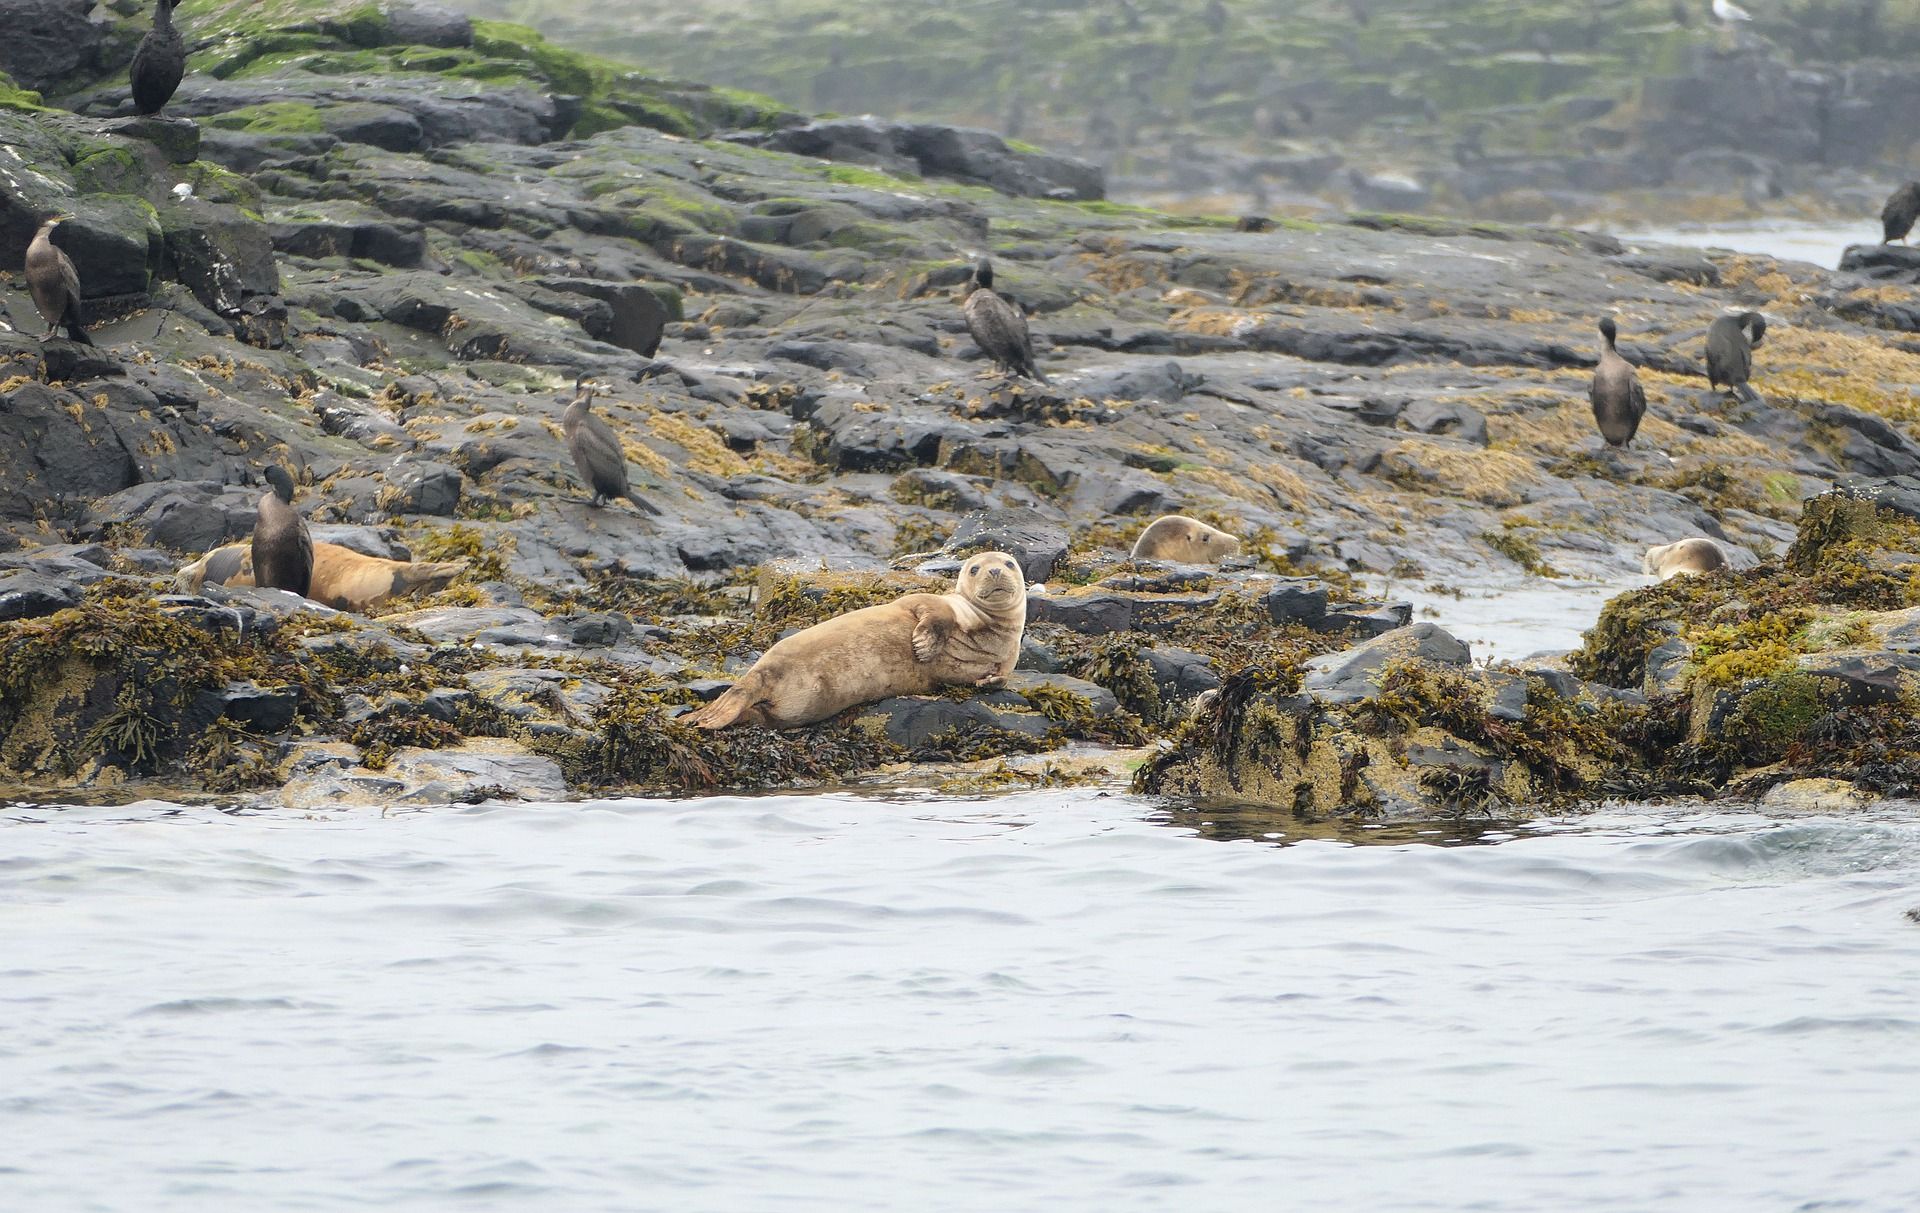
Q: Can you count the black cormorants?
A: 8